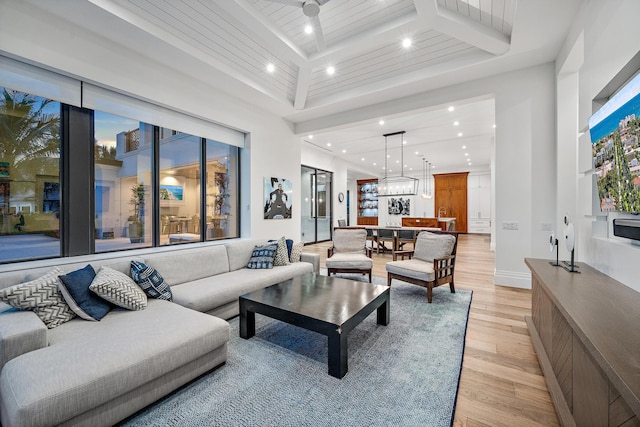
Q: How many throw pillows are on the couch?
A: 8